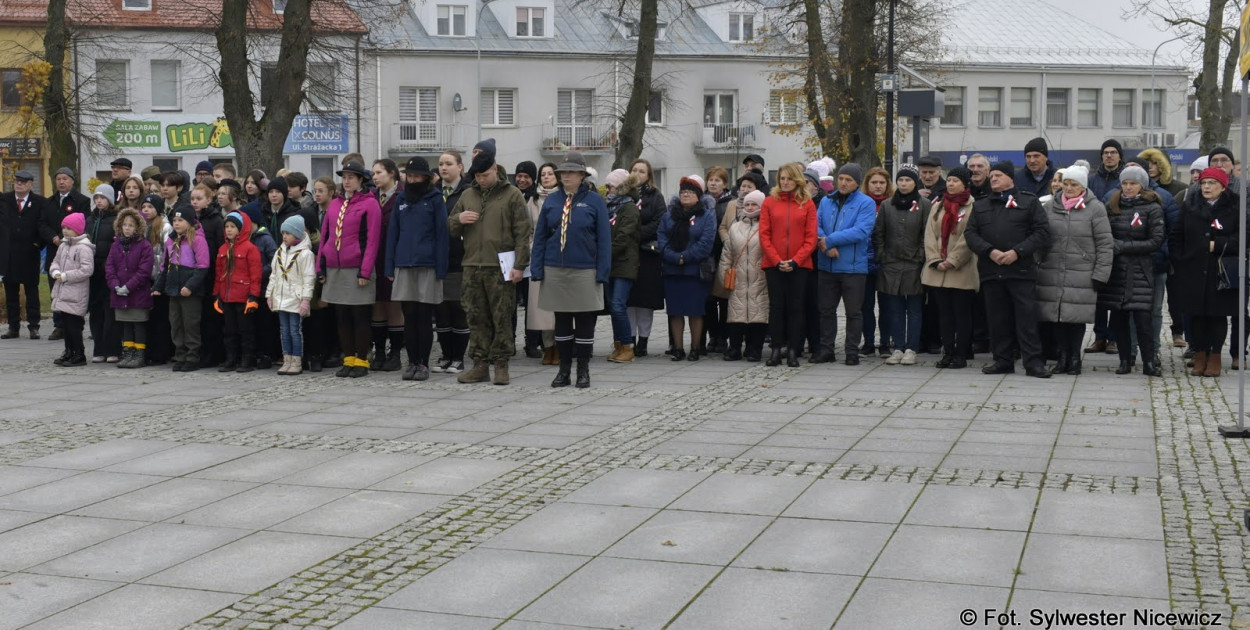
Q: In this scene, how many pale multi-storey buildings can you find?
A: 3